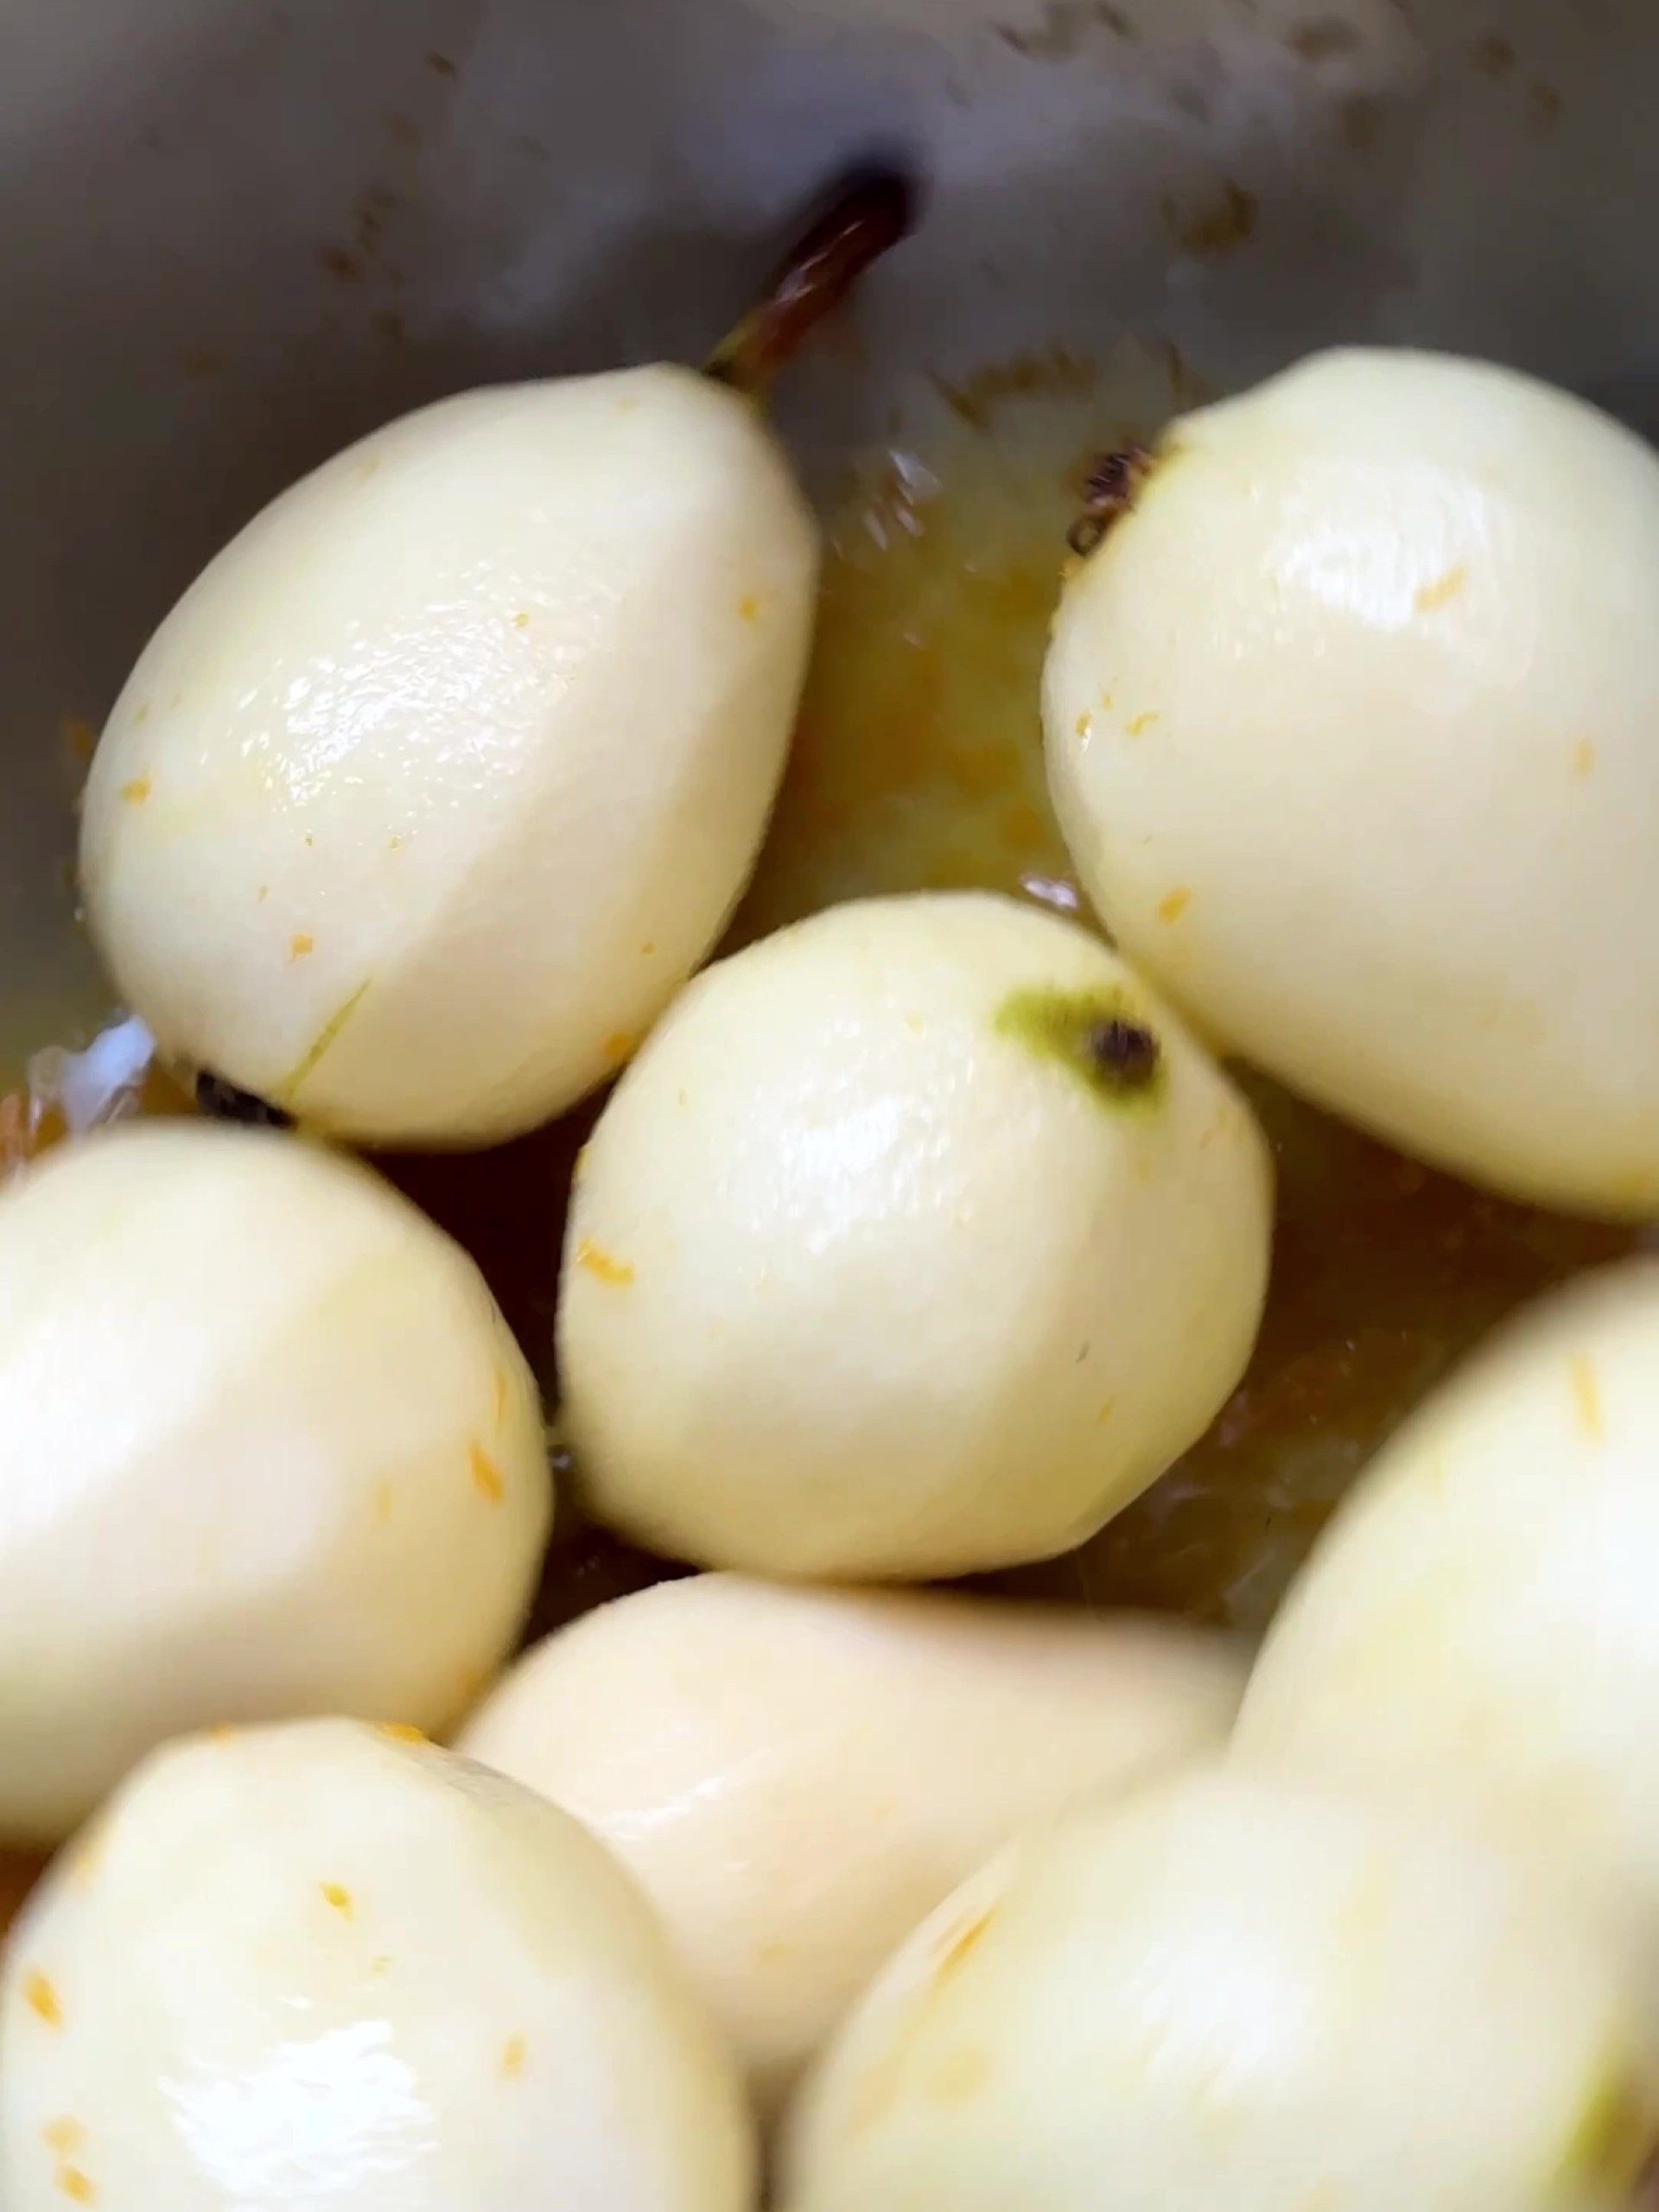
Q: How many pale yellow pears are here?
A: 8